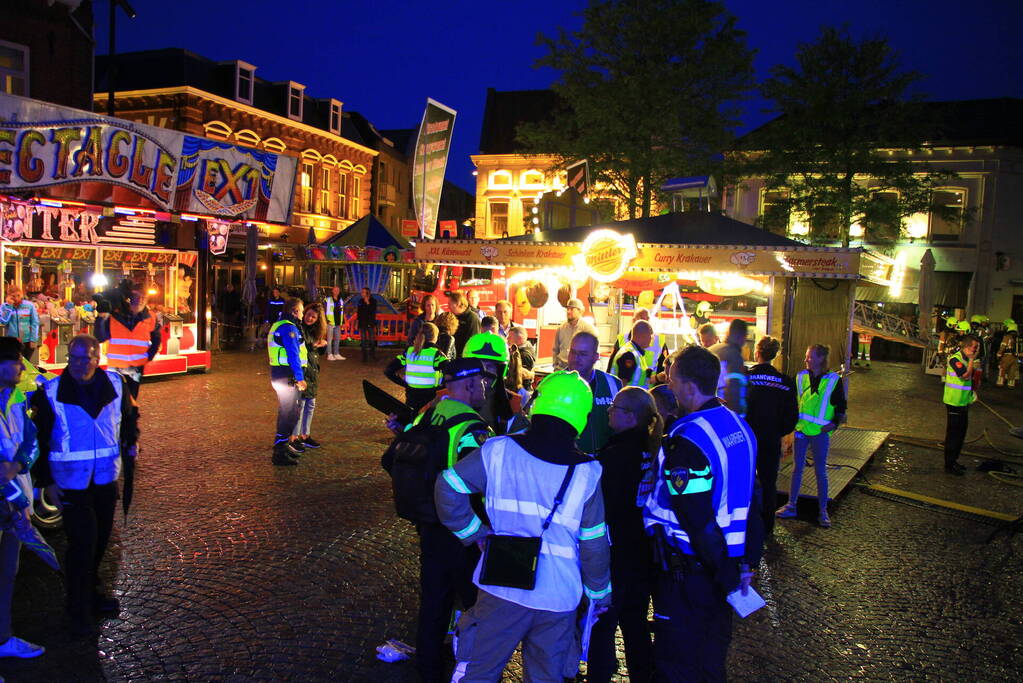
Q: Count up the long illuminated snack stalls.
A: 1